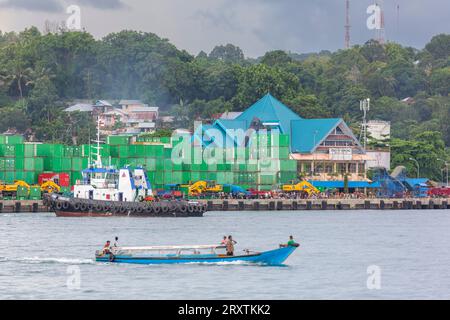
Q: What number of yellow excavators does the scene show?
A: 4